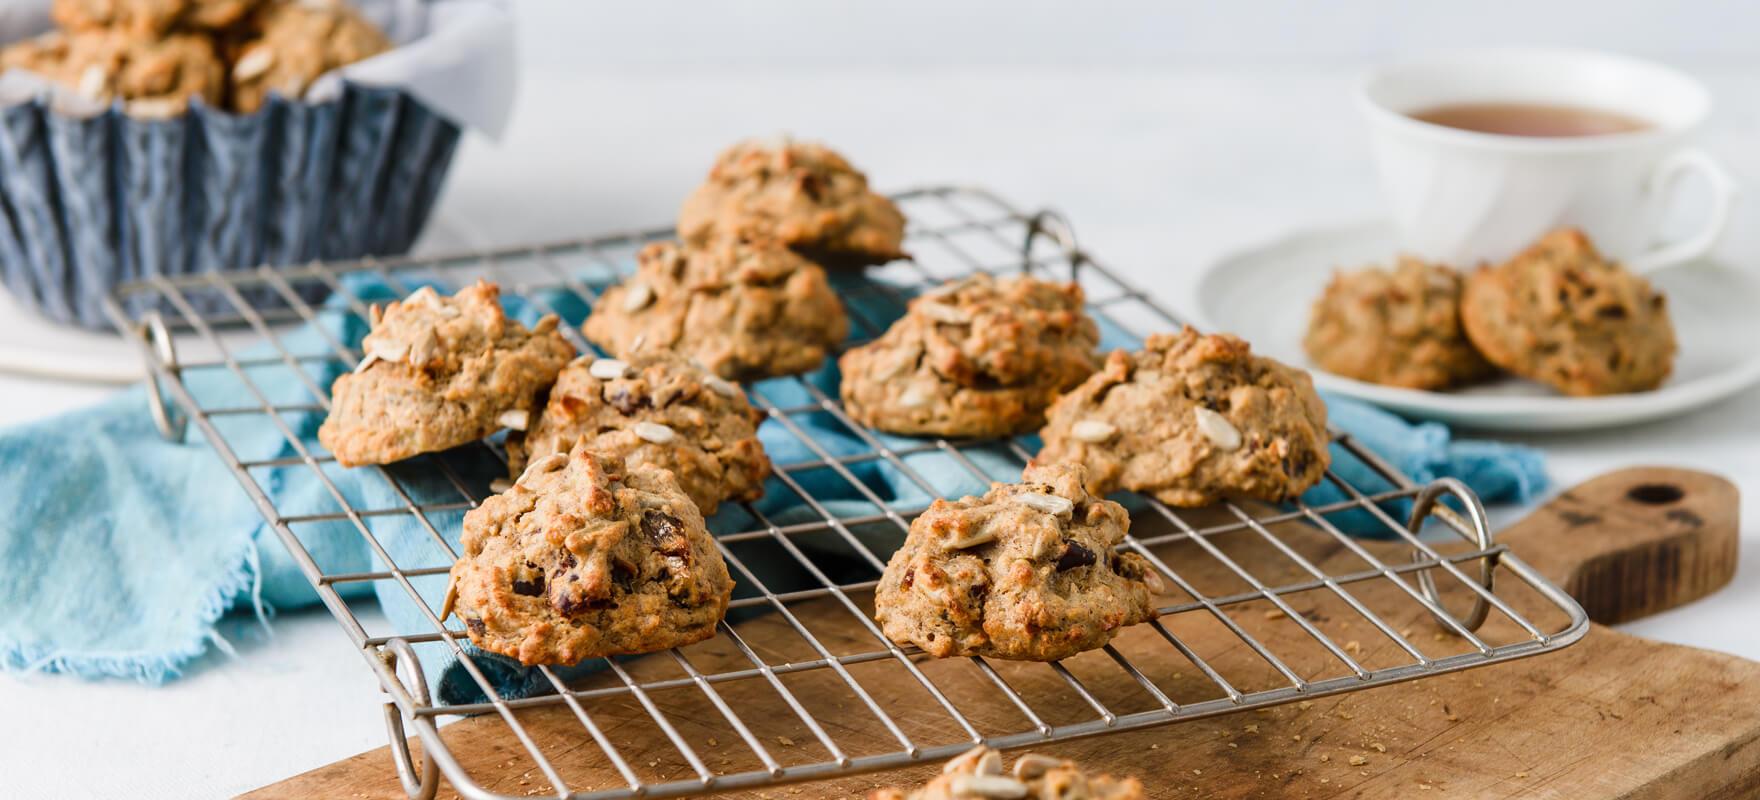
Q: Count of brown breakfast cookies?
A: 14